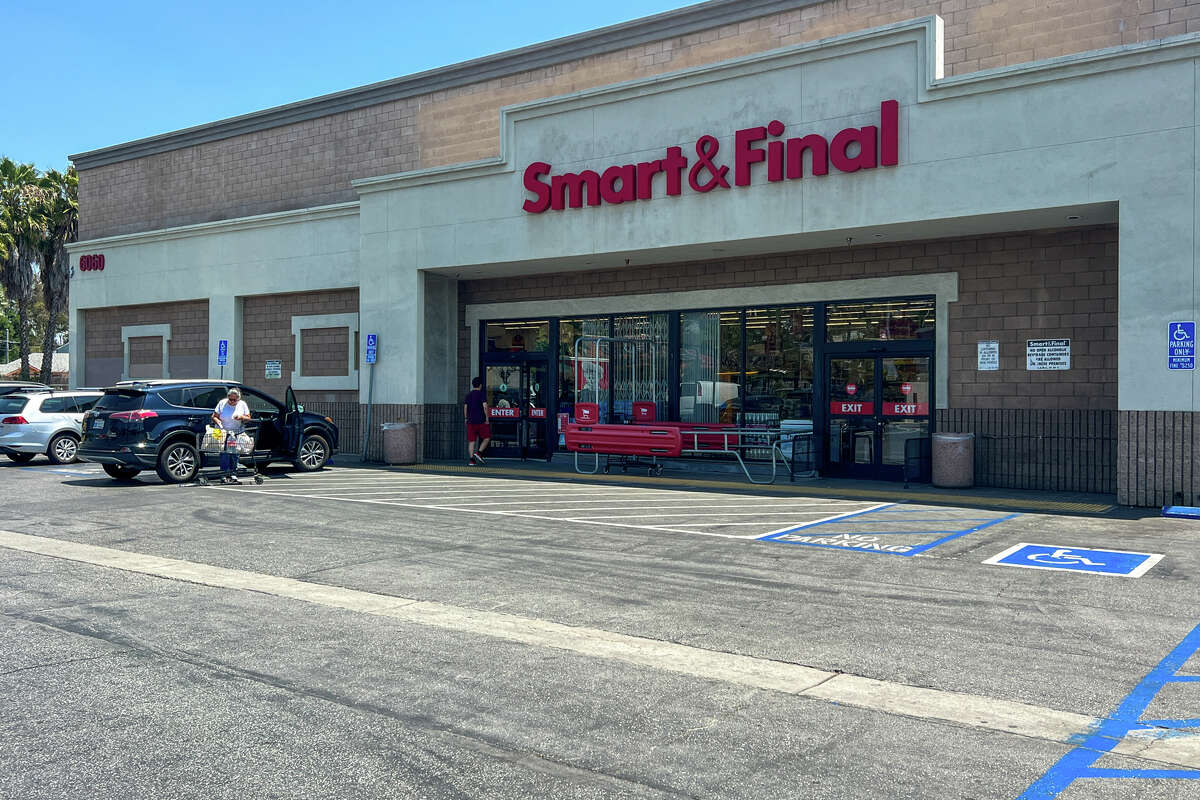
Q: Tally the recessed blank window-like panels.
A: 2